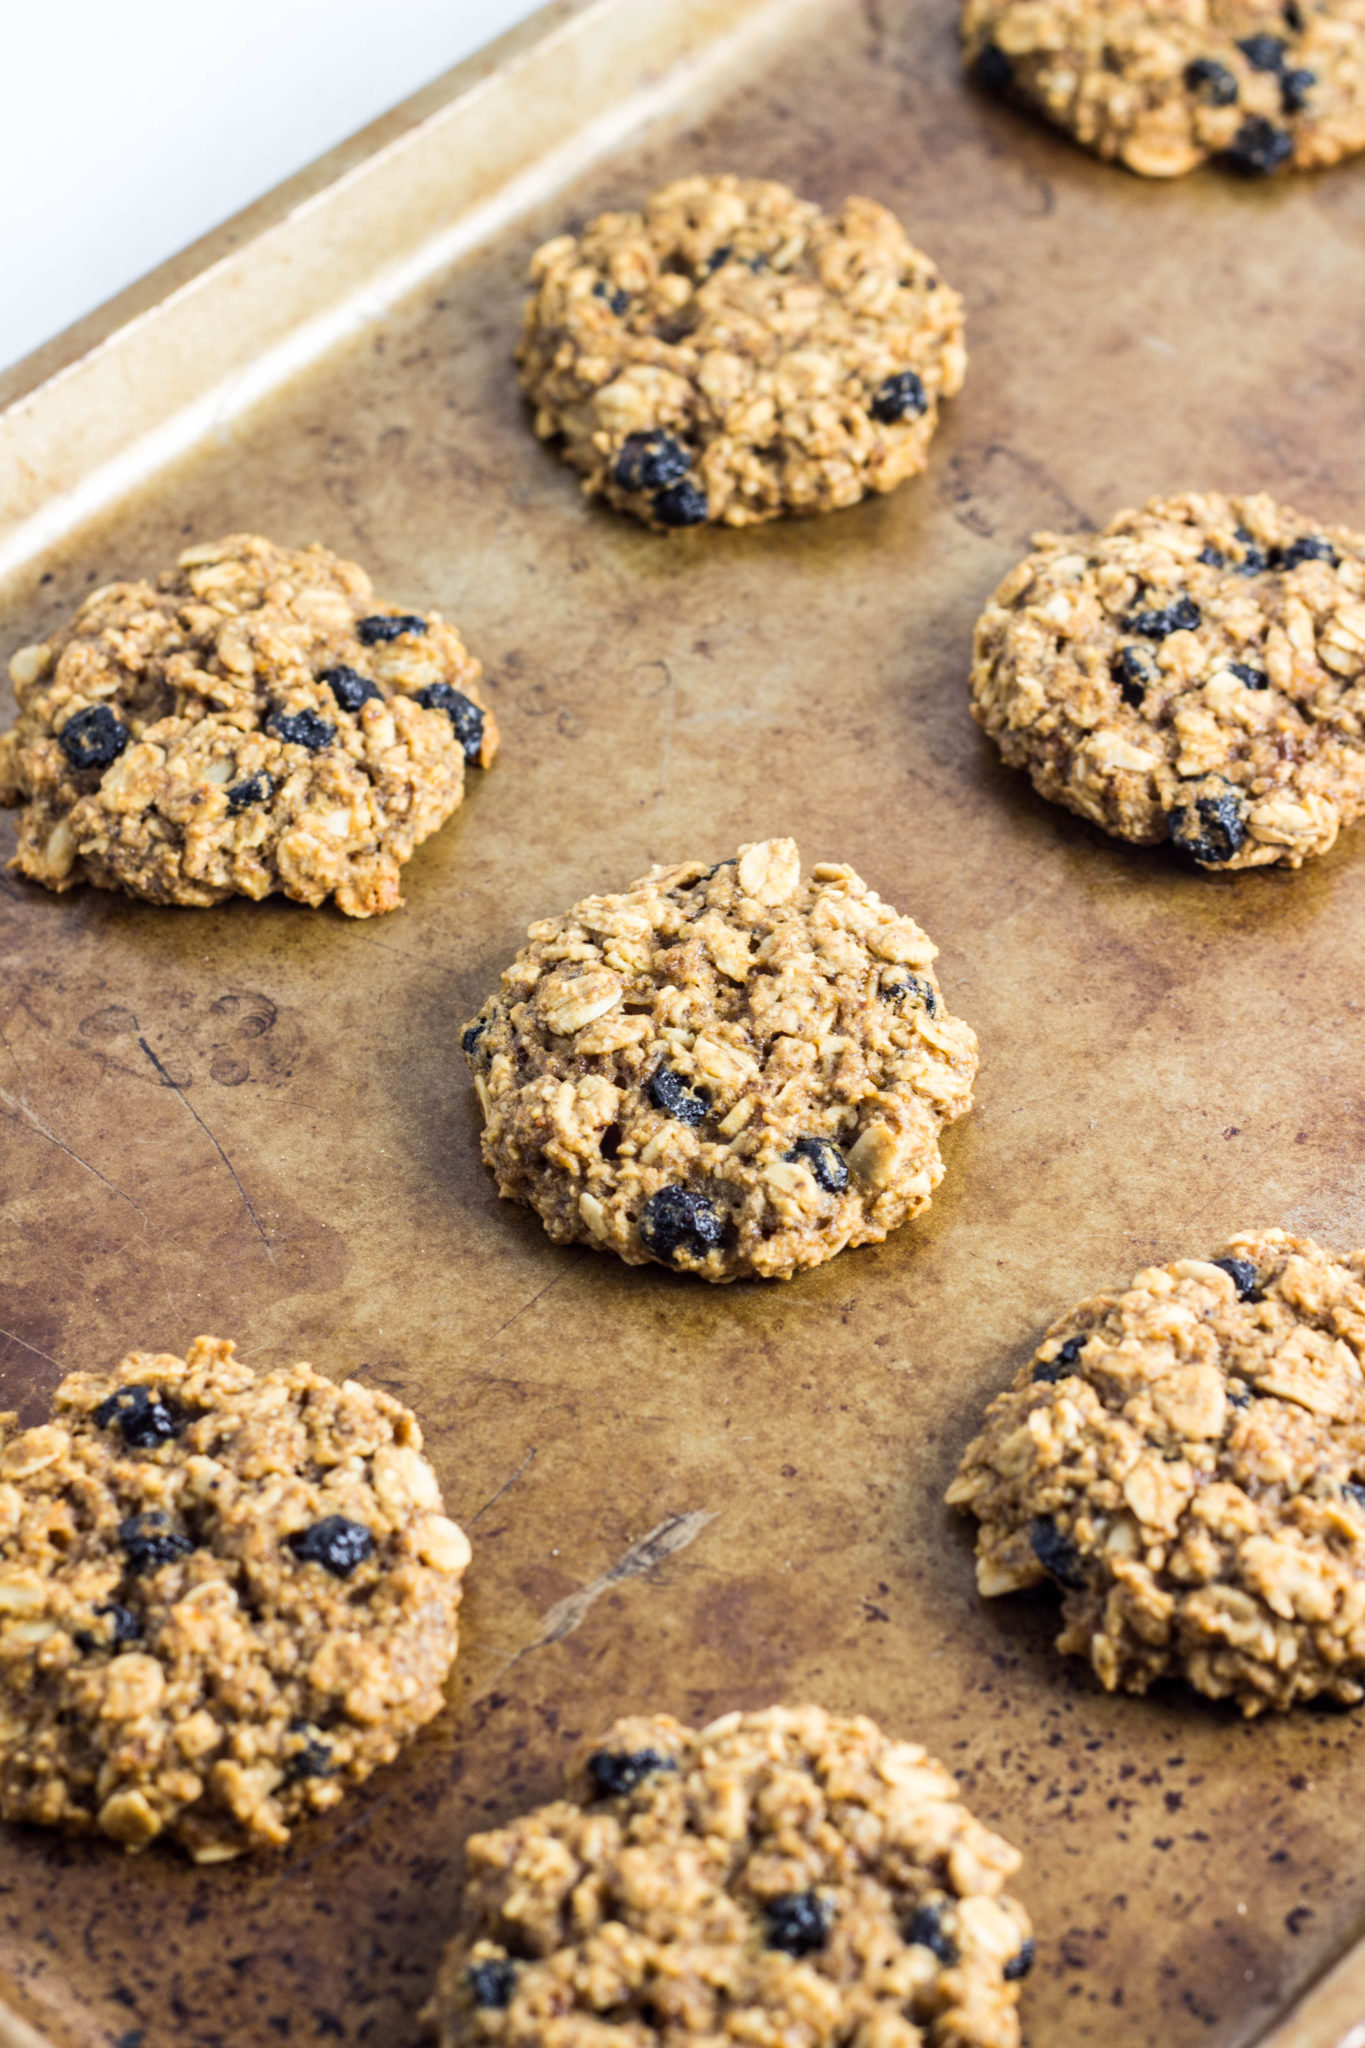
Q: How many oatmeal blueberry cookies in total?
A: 8